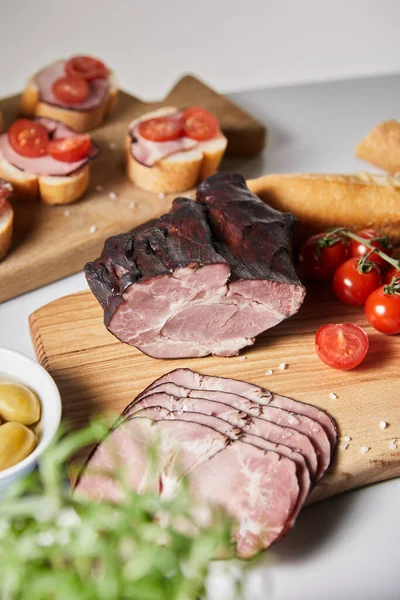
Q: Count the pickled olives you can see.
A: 2